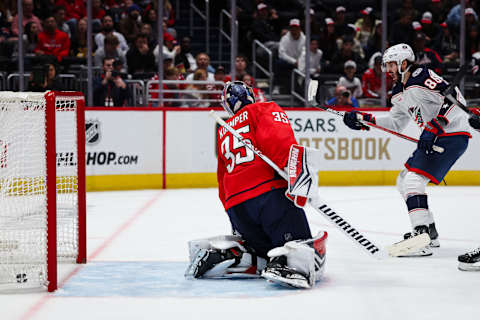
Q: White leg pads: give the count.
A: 2